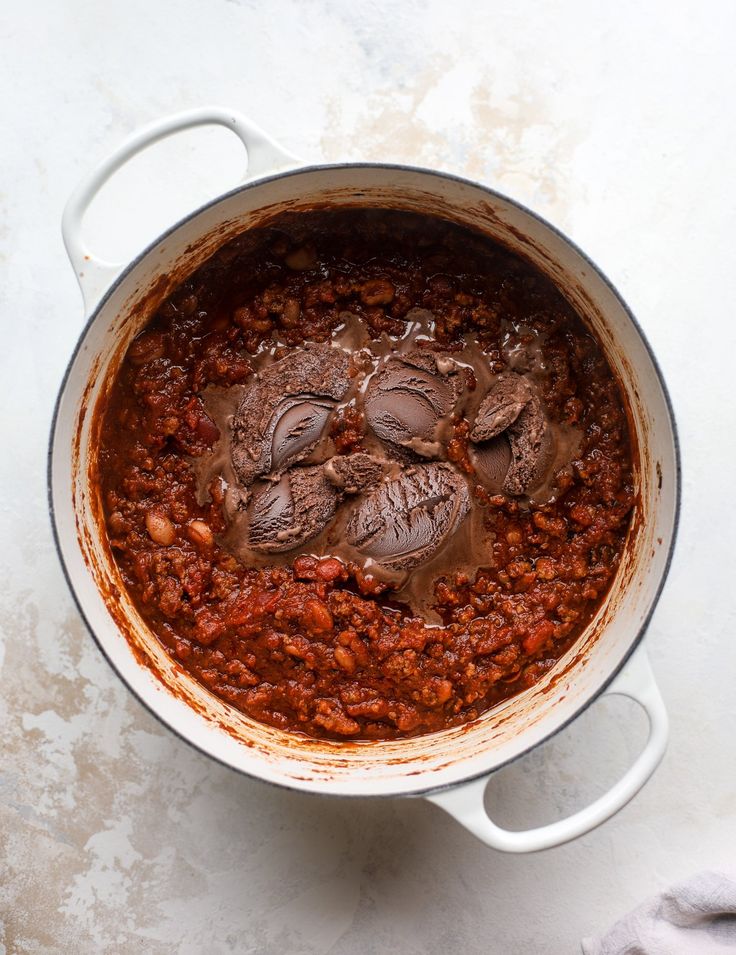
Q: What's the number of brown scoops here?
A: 5